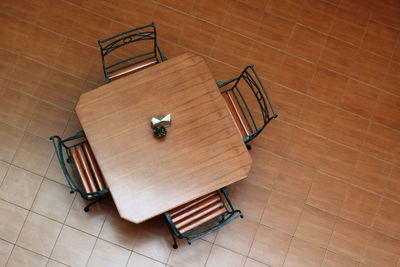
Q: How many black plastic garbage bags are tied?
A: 0